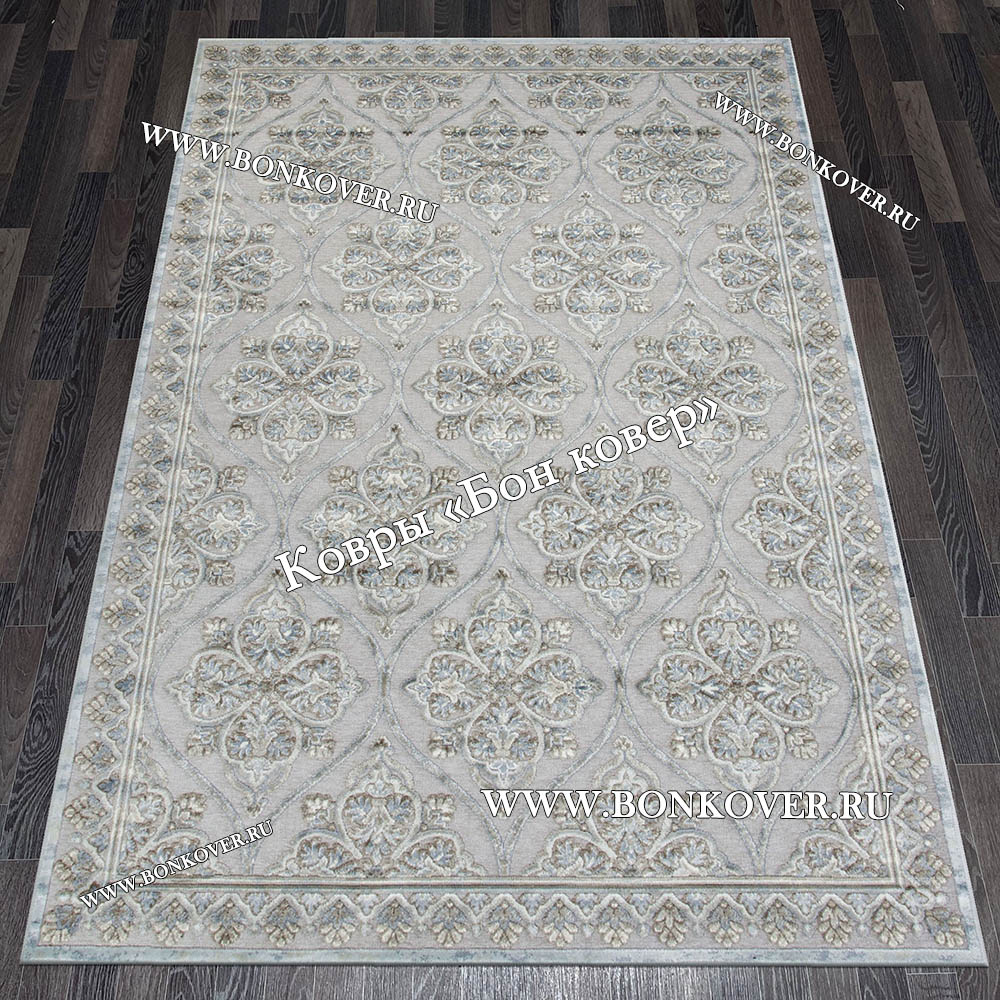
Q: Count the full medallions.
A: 13